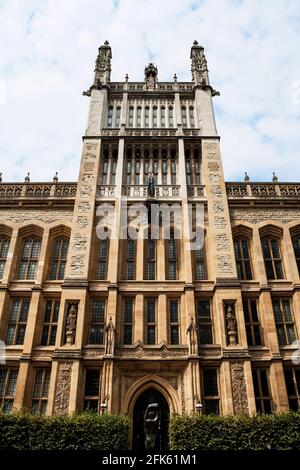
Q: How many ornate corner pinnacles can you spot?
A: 2